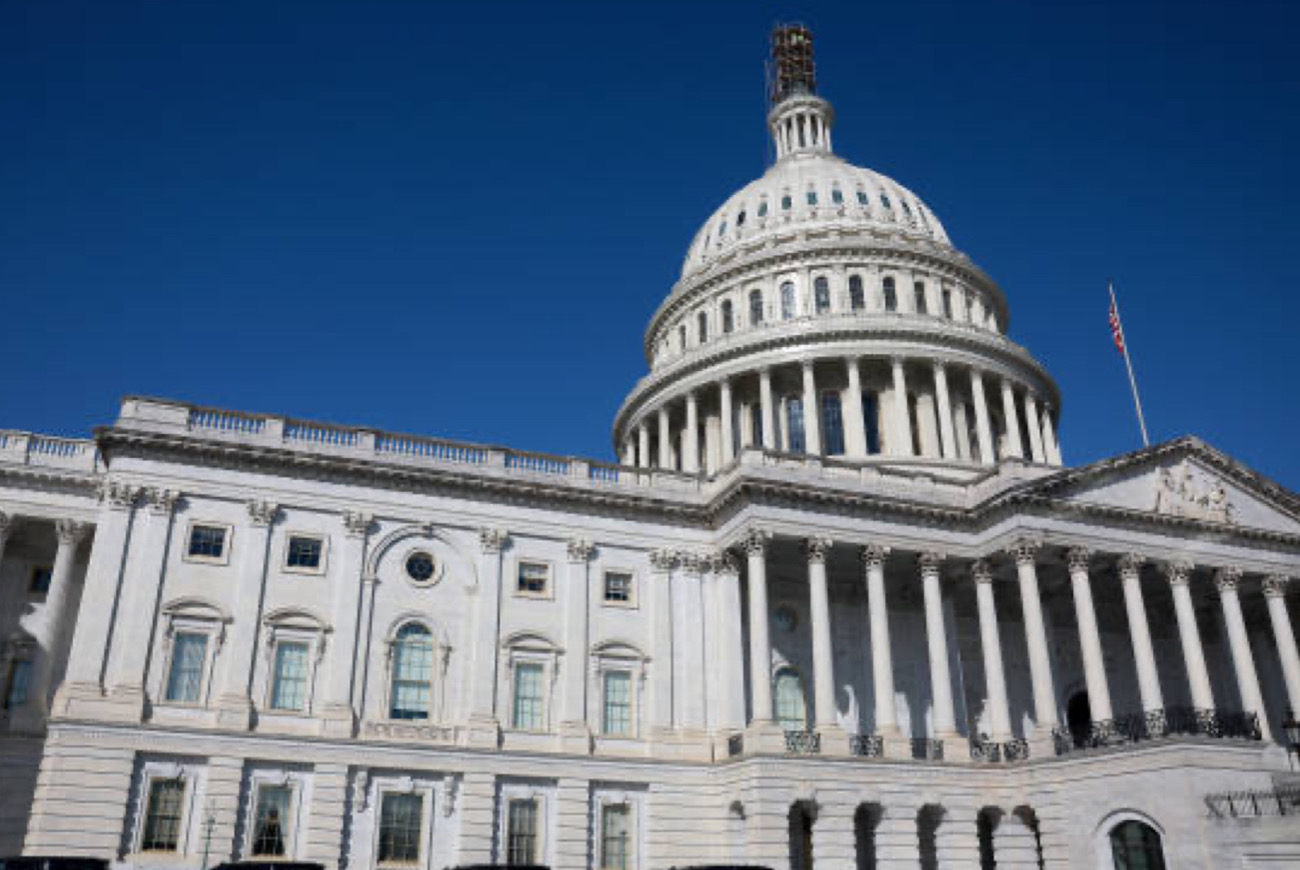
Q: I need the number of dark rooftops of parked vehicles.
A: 4